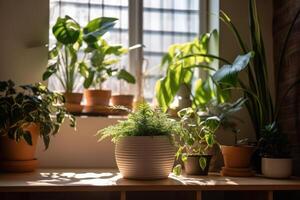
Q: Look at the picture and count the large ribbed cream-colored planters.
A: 1